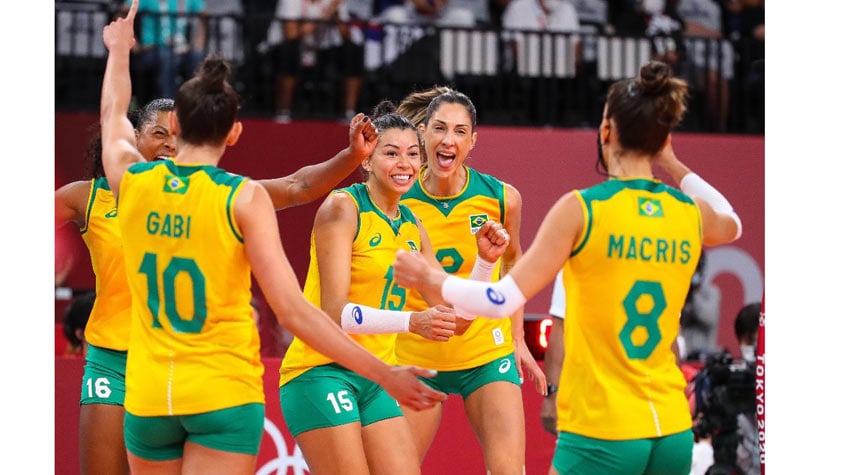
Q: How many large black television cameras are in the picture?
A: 1